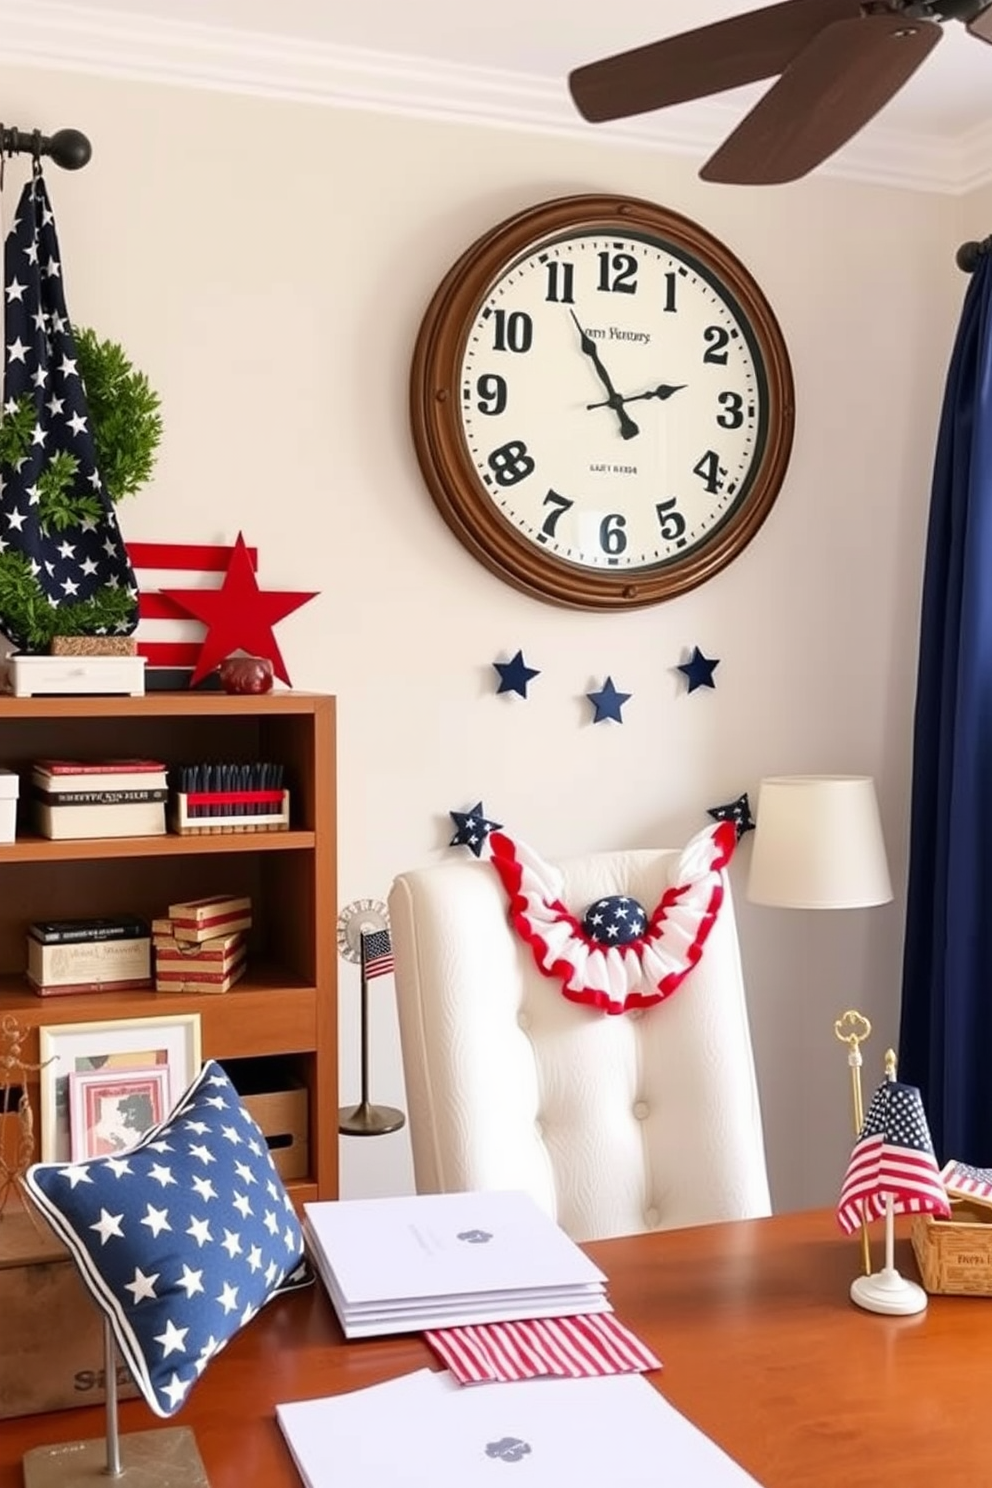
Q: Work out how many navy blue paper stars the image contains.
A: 3